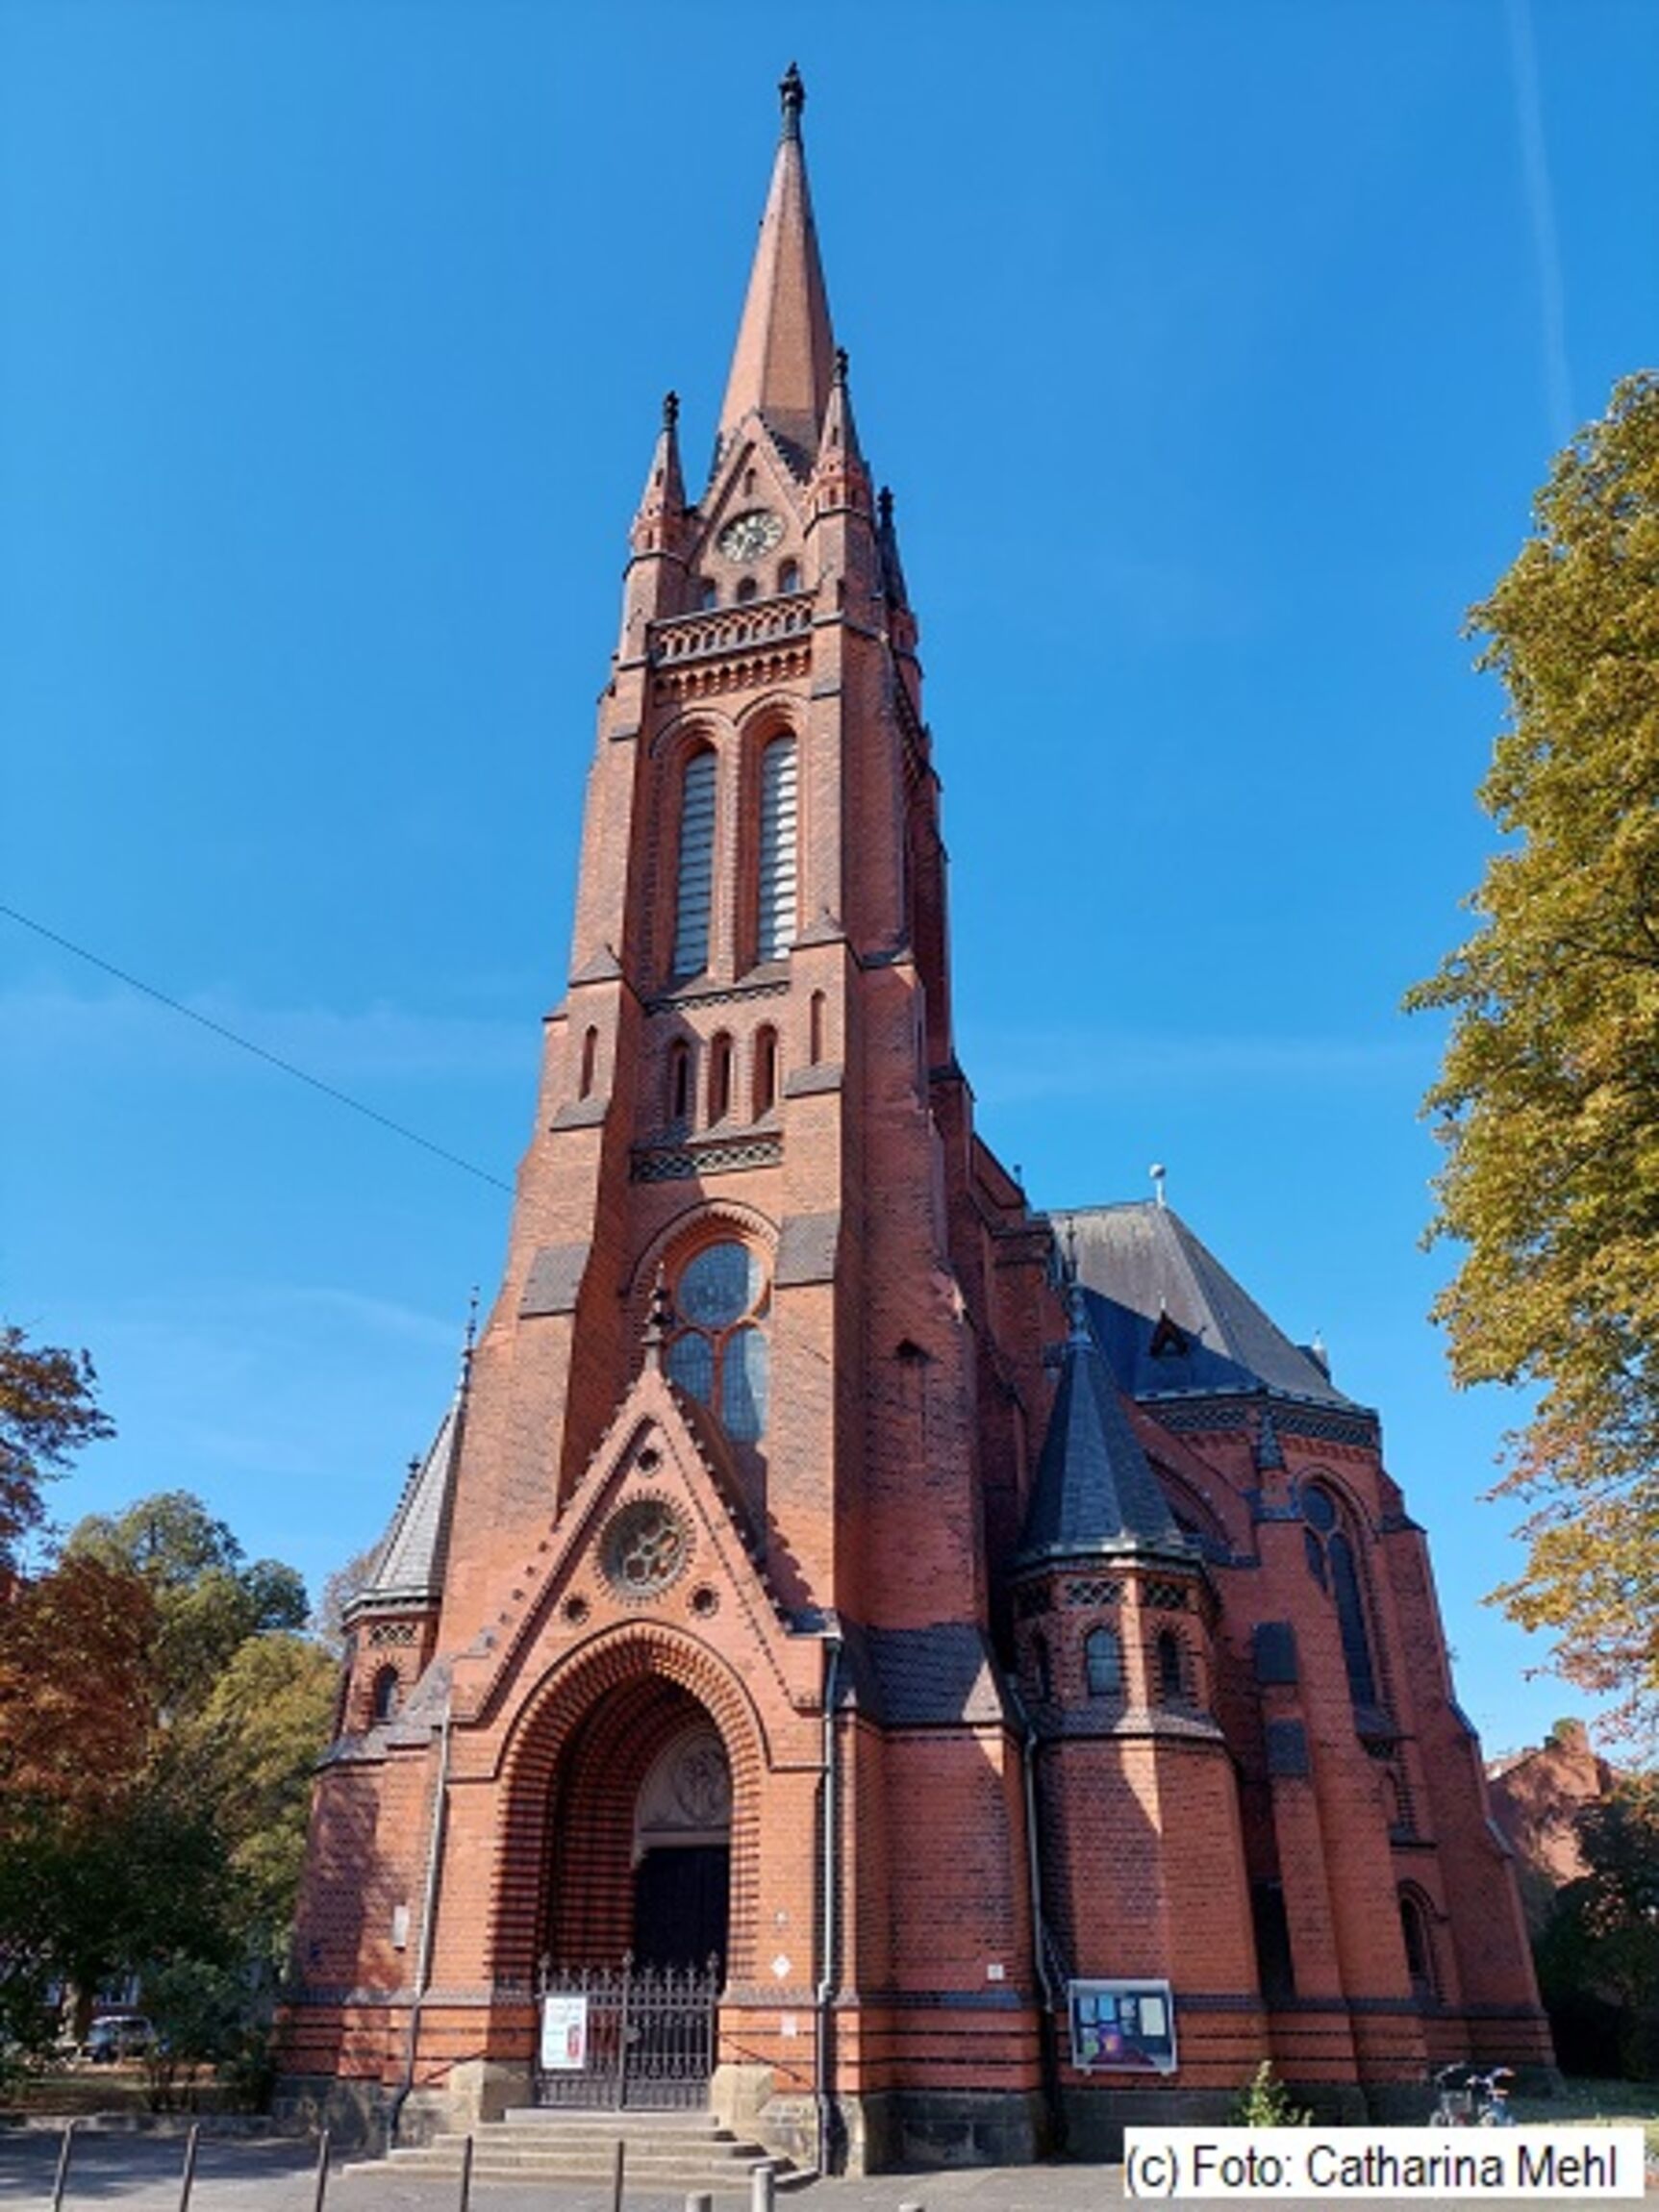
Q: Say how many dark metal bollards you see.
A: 5